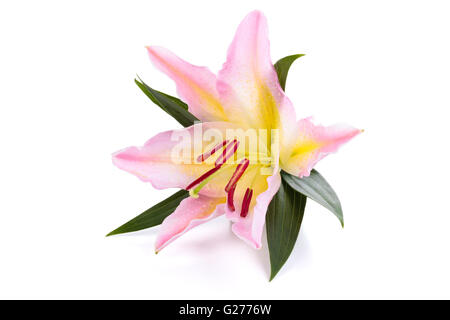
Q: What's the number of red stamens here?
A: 6